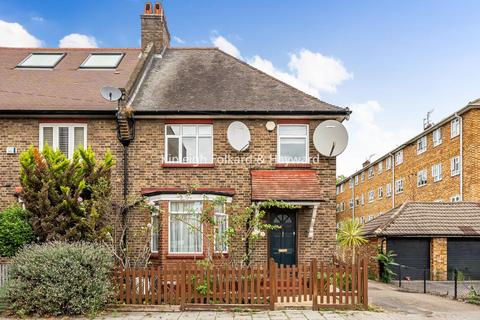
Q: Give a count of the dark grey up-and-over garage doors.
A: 2